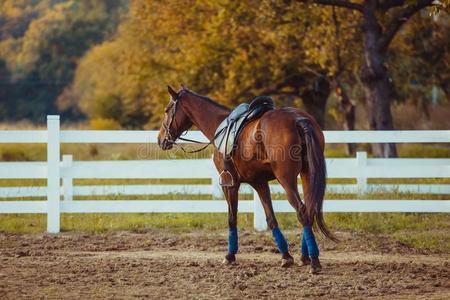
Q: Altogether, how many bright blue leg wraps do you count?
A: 4